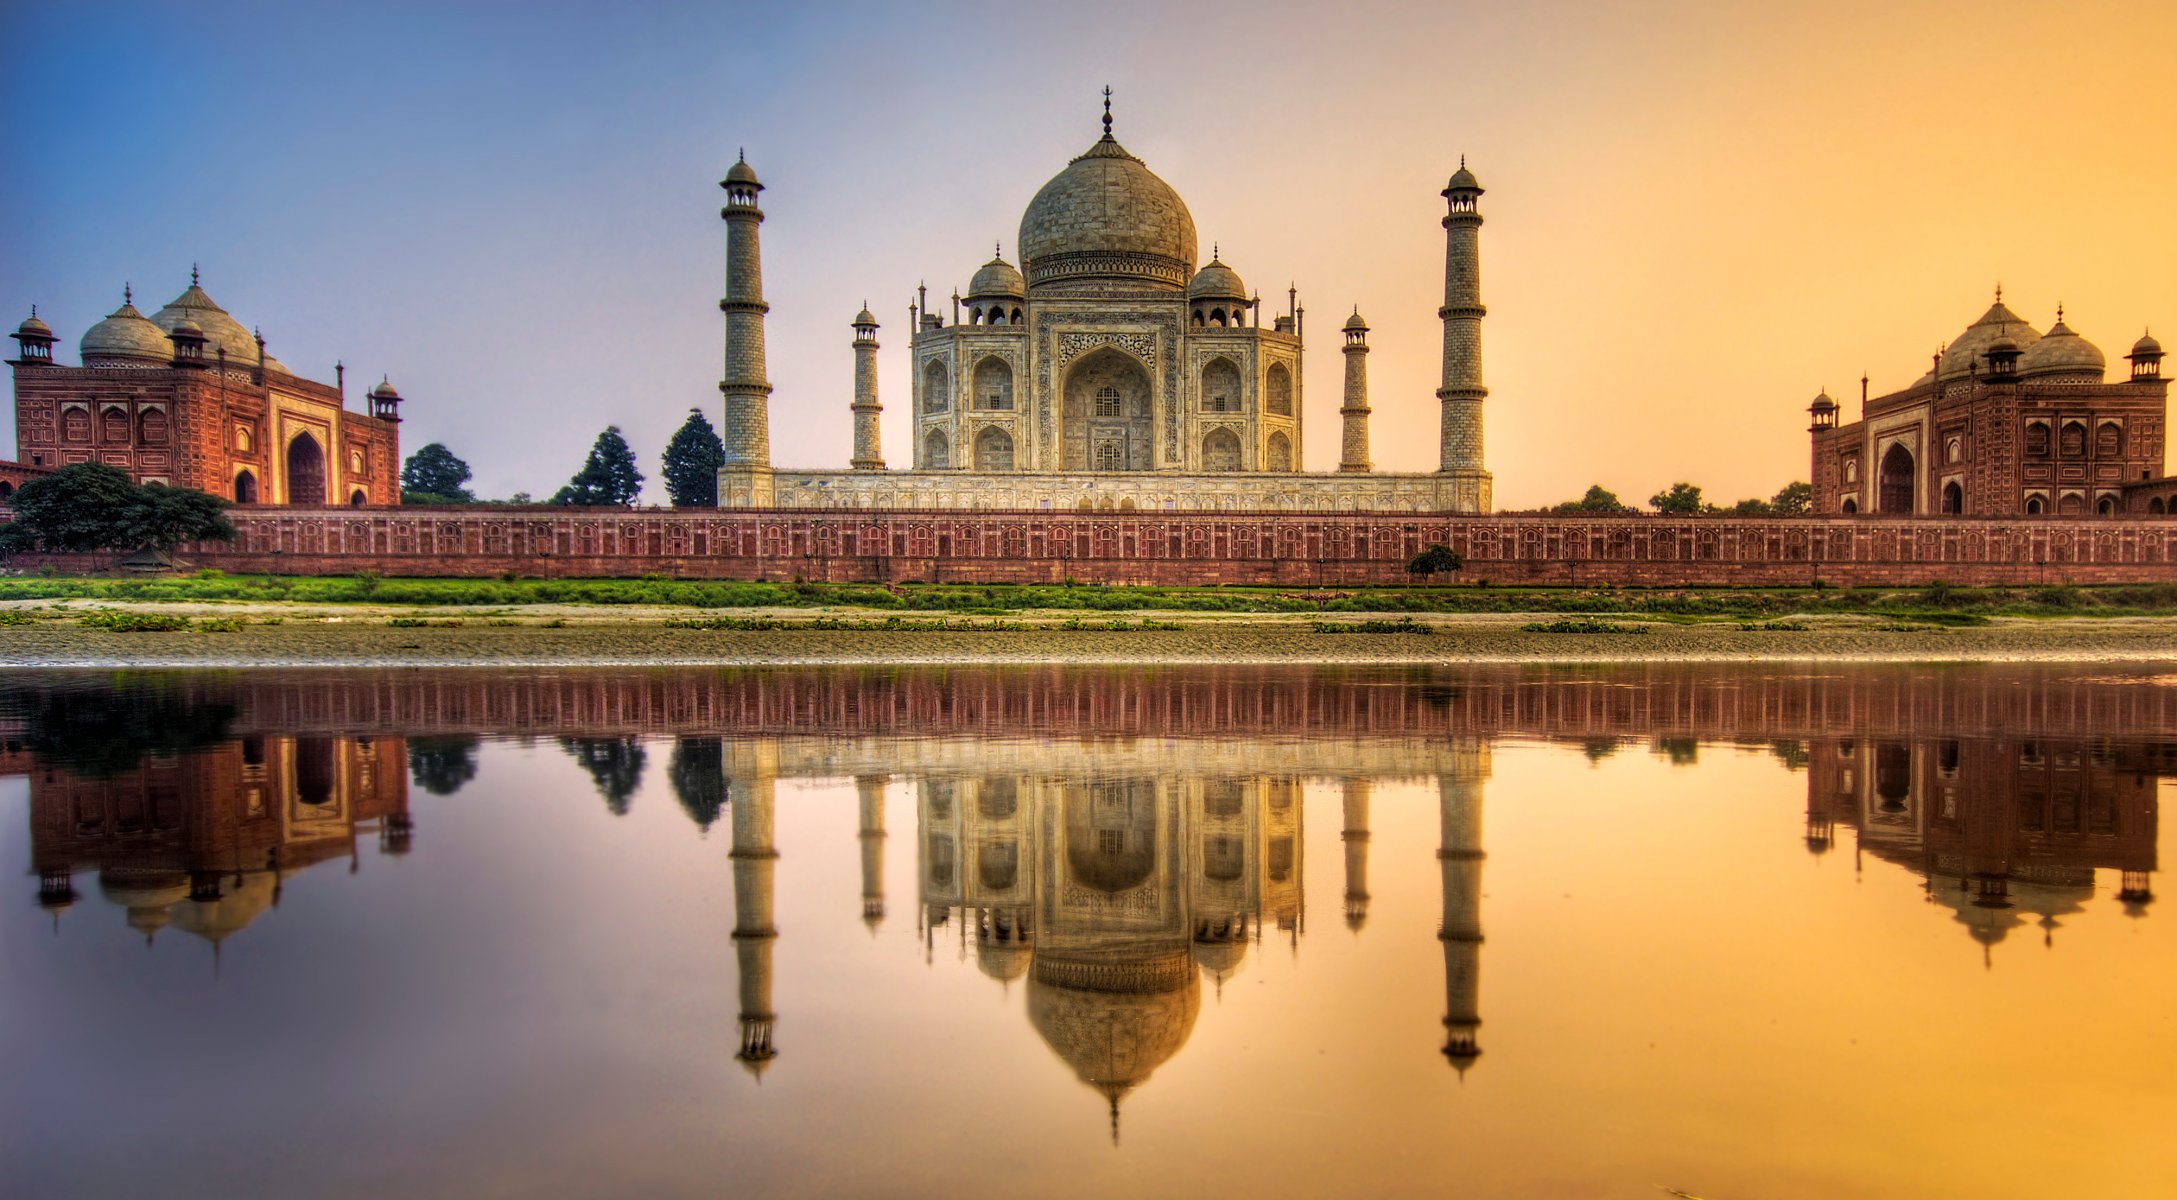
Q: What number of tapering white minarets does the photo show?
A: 4